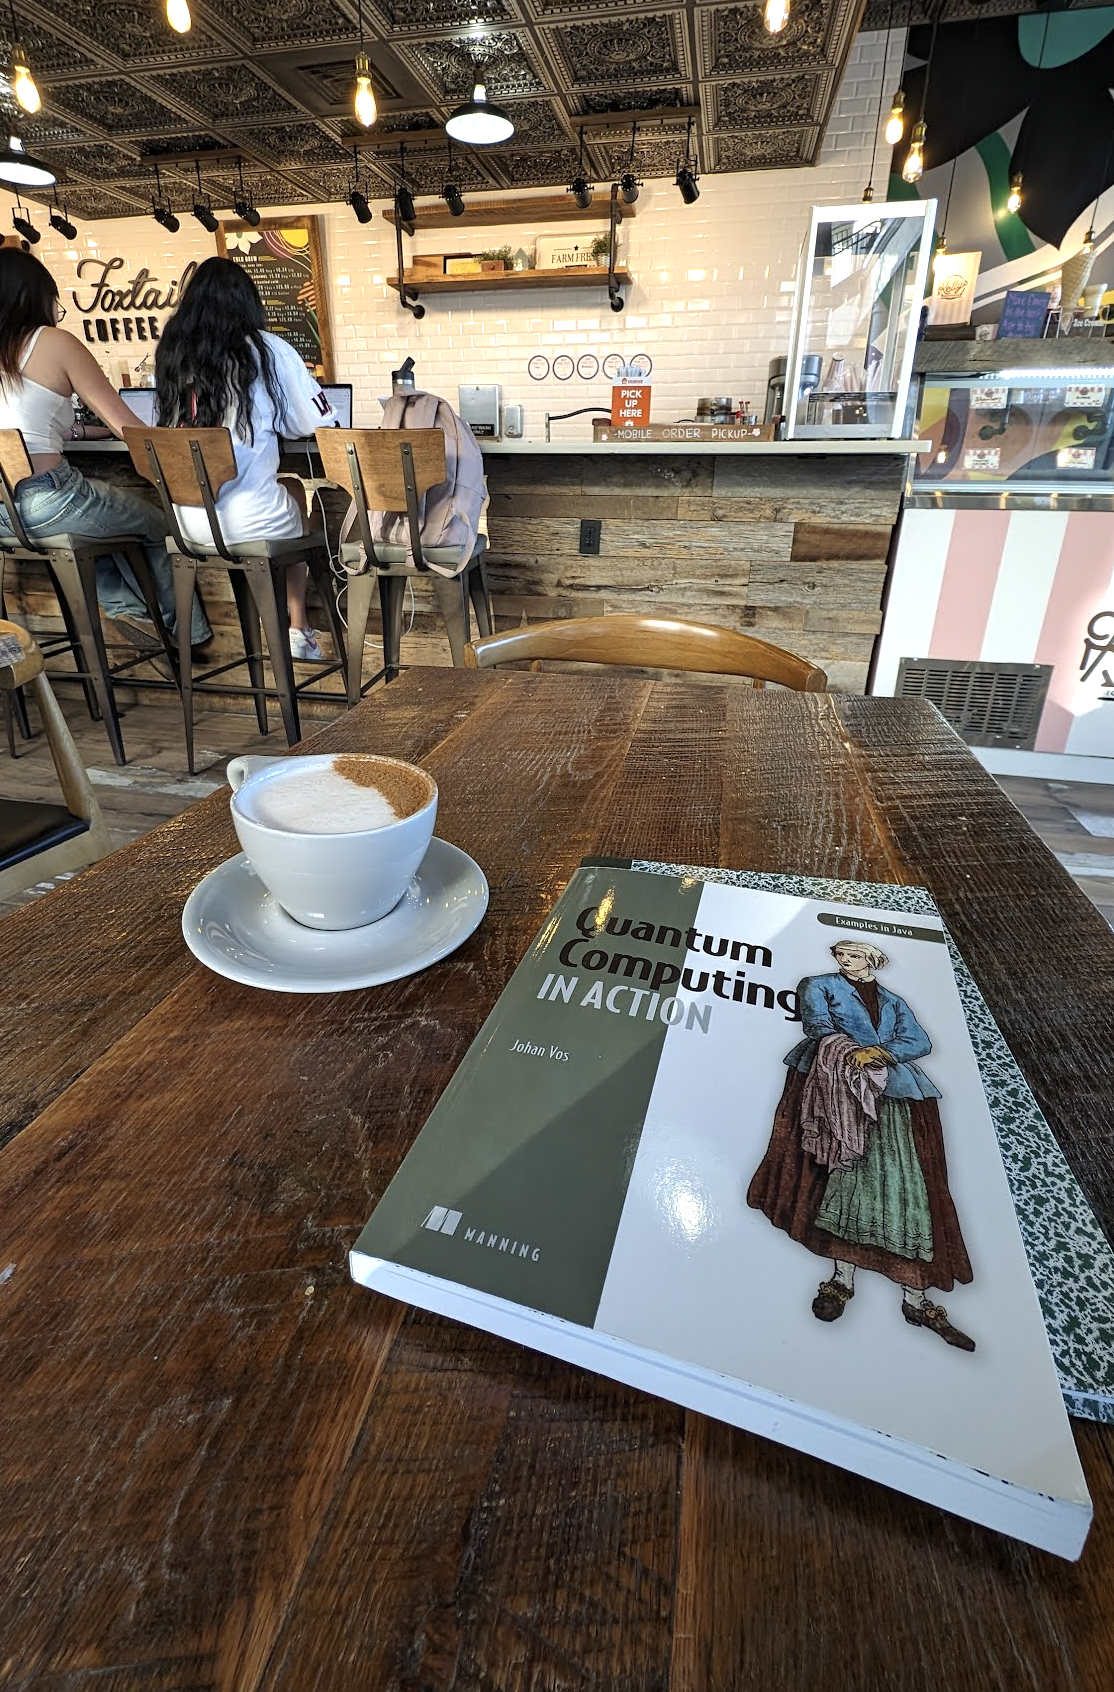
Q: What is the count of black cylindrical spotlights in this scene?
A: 11